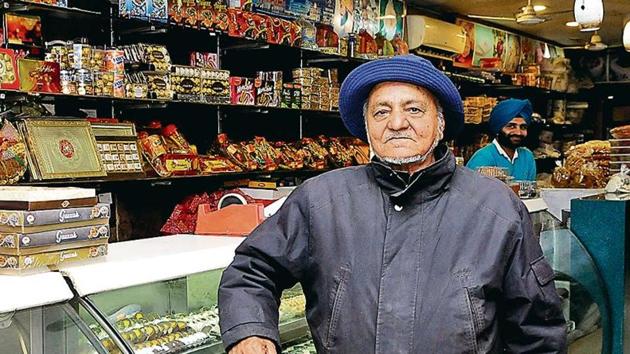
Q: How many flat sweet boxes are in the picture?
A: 4